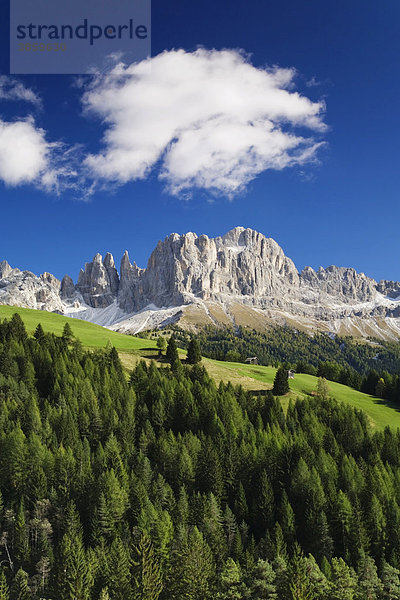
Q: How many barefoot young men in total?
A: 0